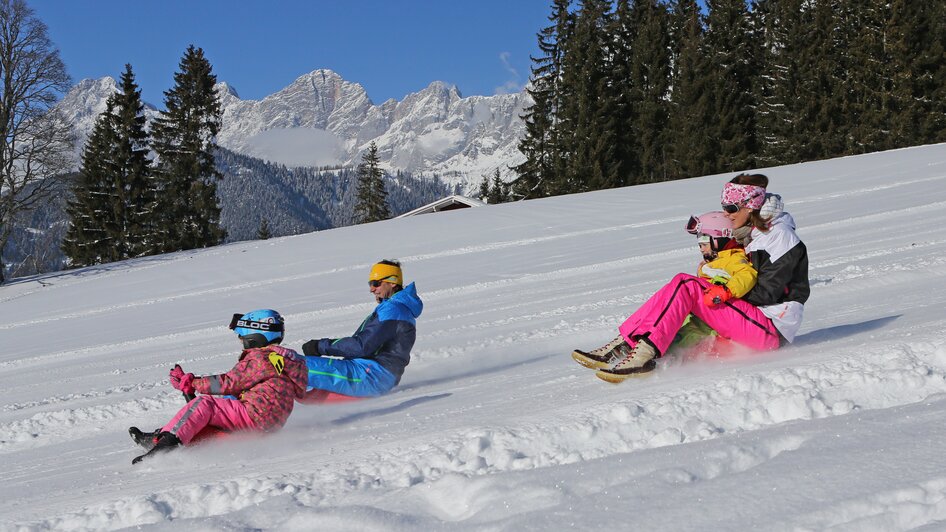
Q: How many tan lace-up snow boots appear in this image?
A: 2